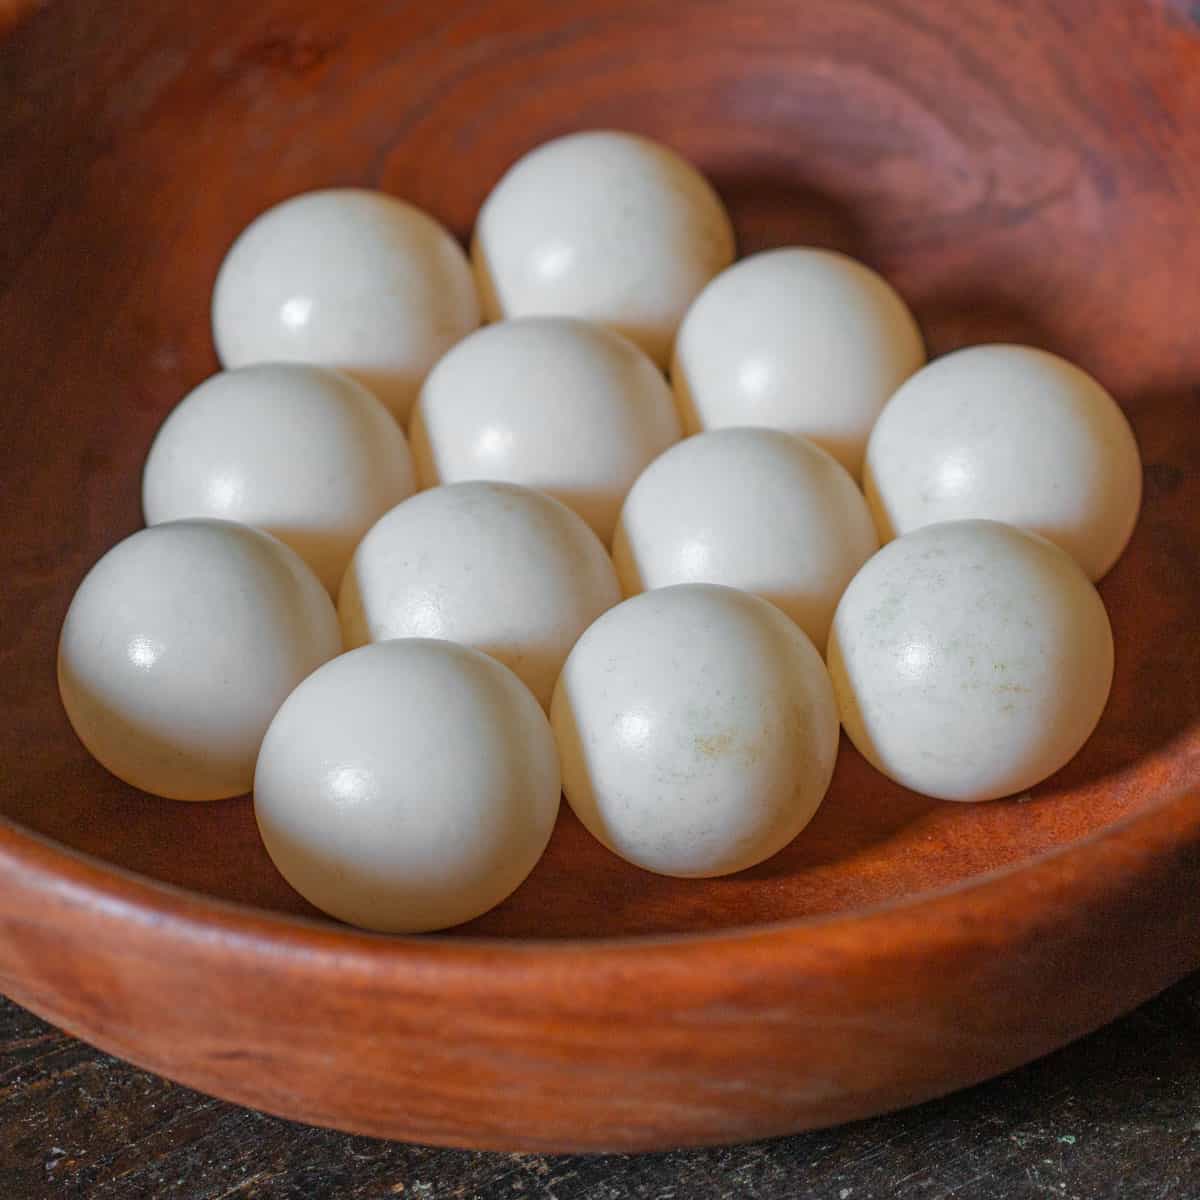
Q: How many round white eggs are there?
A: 12